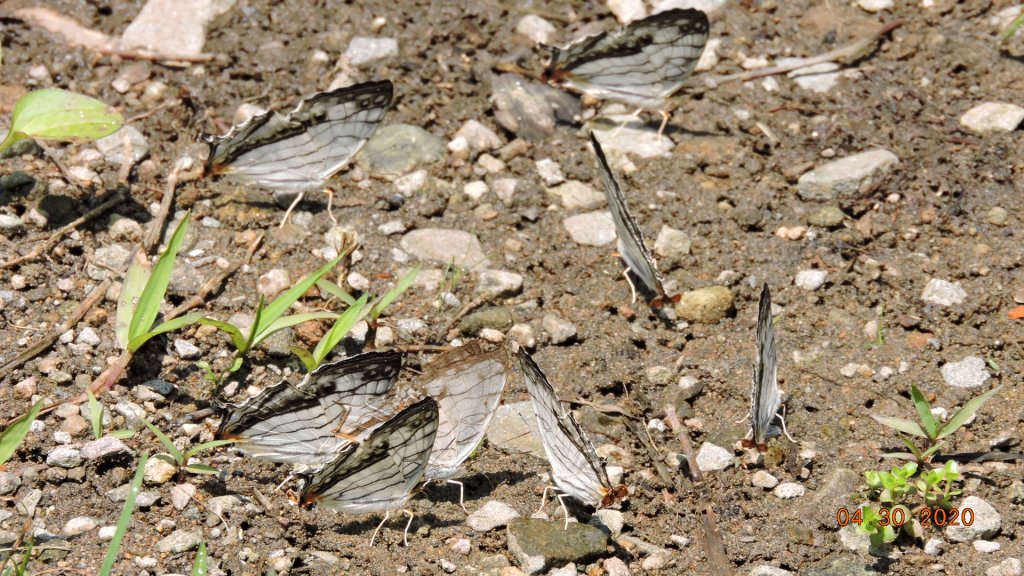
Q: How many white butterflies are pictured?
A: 8